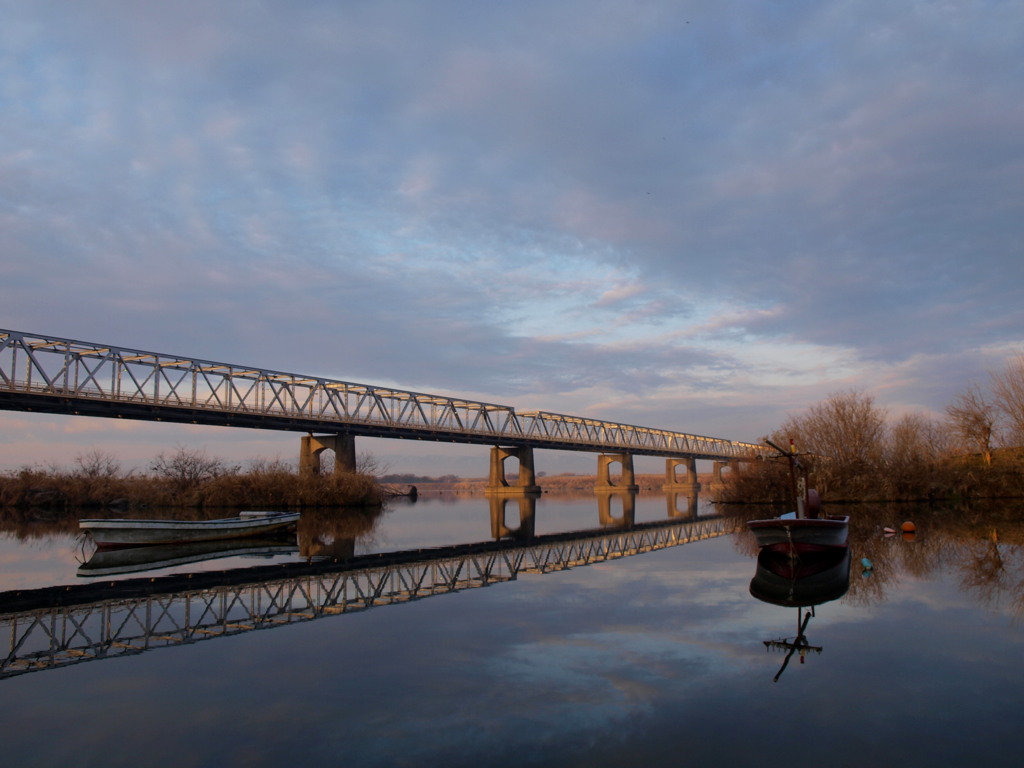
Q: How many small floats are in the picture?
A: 3